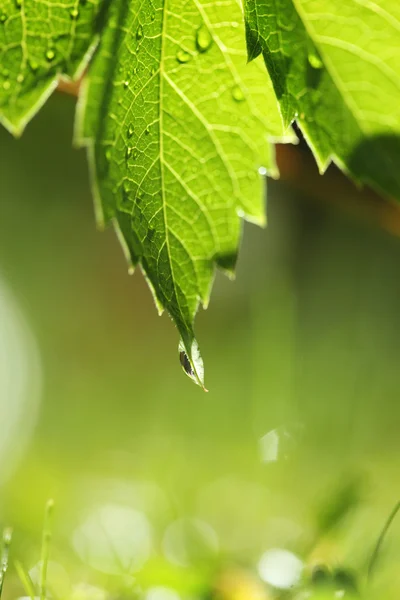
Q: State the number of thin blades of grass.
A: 4